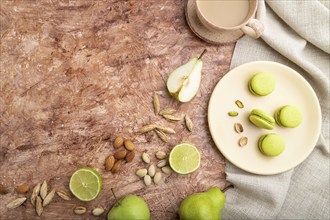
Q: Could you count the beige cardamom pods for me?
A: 13